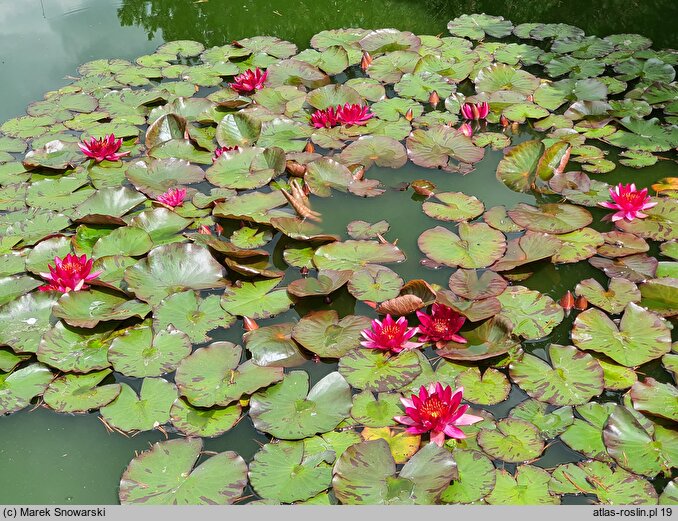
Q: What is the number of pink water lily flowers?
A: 12